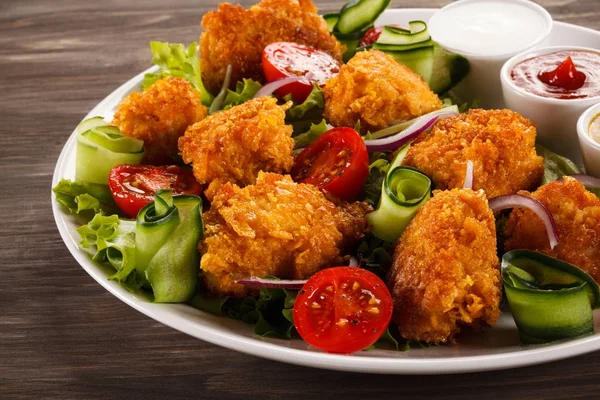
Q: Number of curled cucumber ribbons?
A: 6